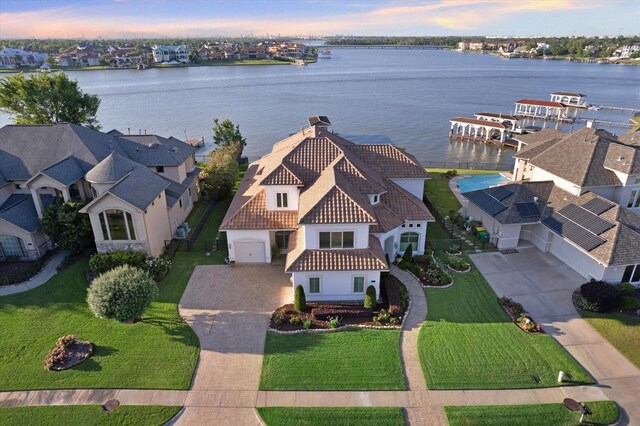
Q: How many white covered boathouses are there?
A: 4